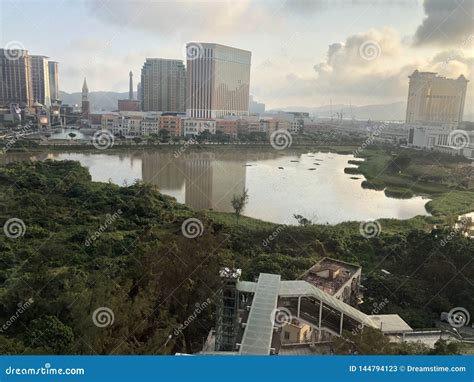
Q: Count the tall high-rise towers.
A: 6